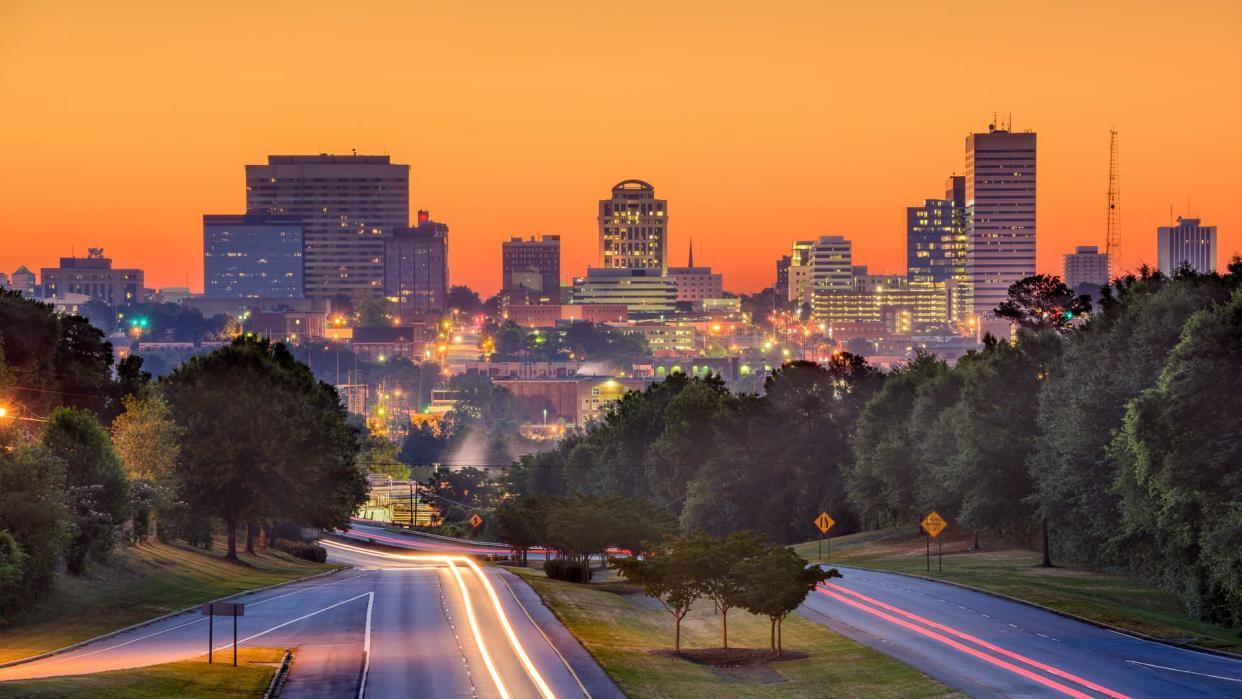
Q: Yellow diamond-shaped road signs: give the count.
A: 3